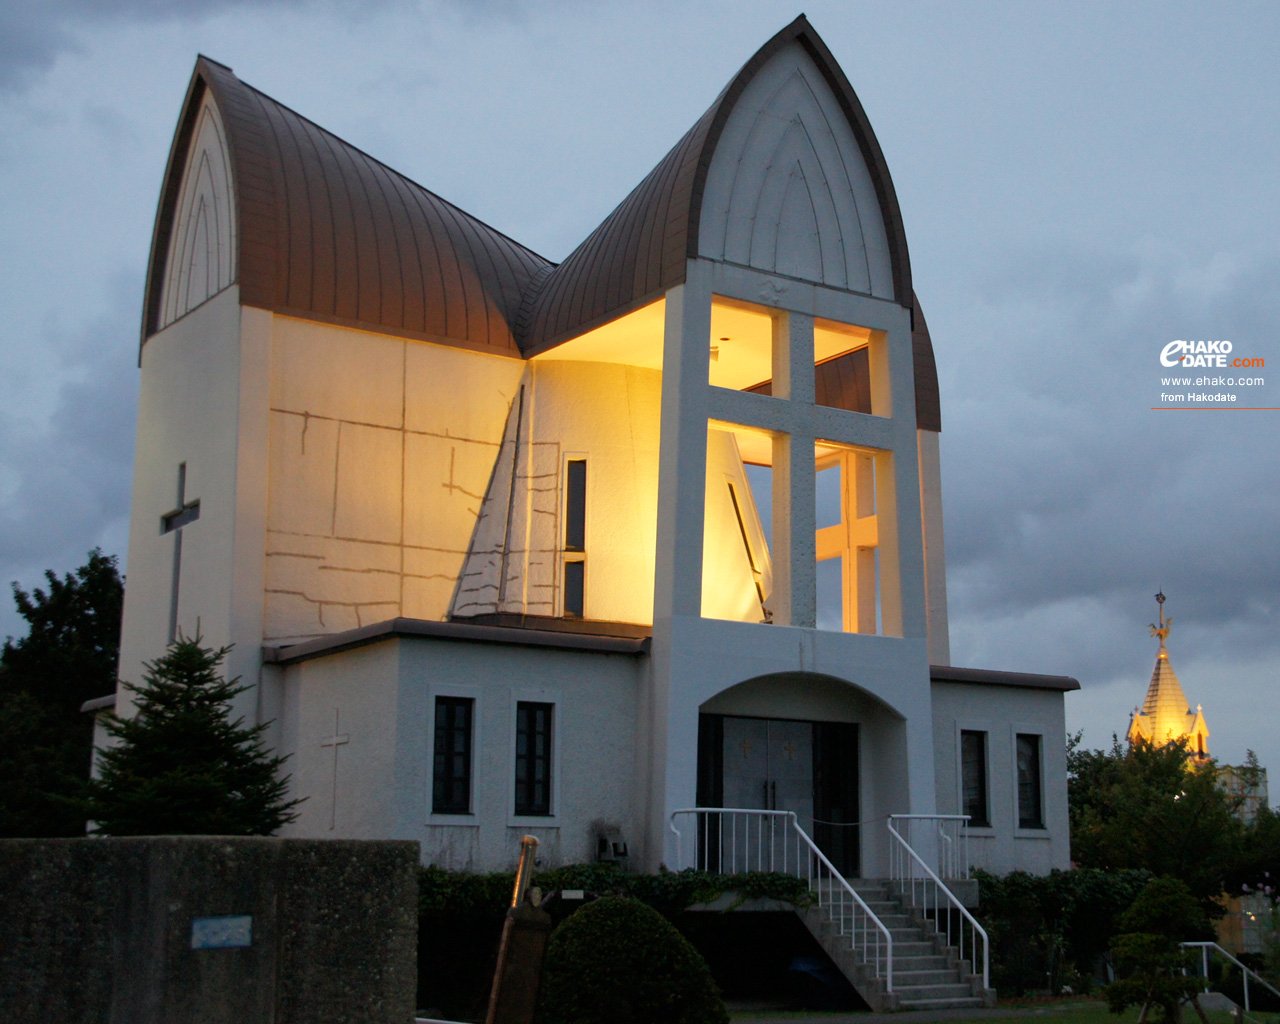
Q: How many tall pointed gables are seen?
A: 2